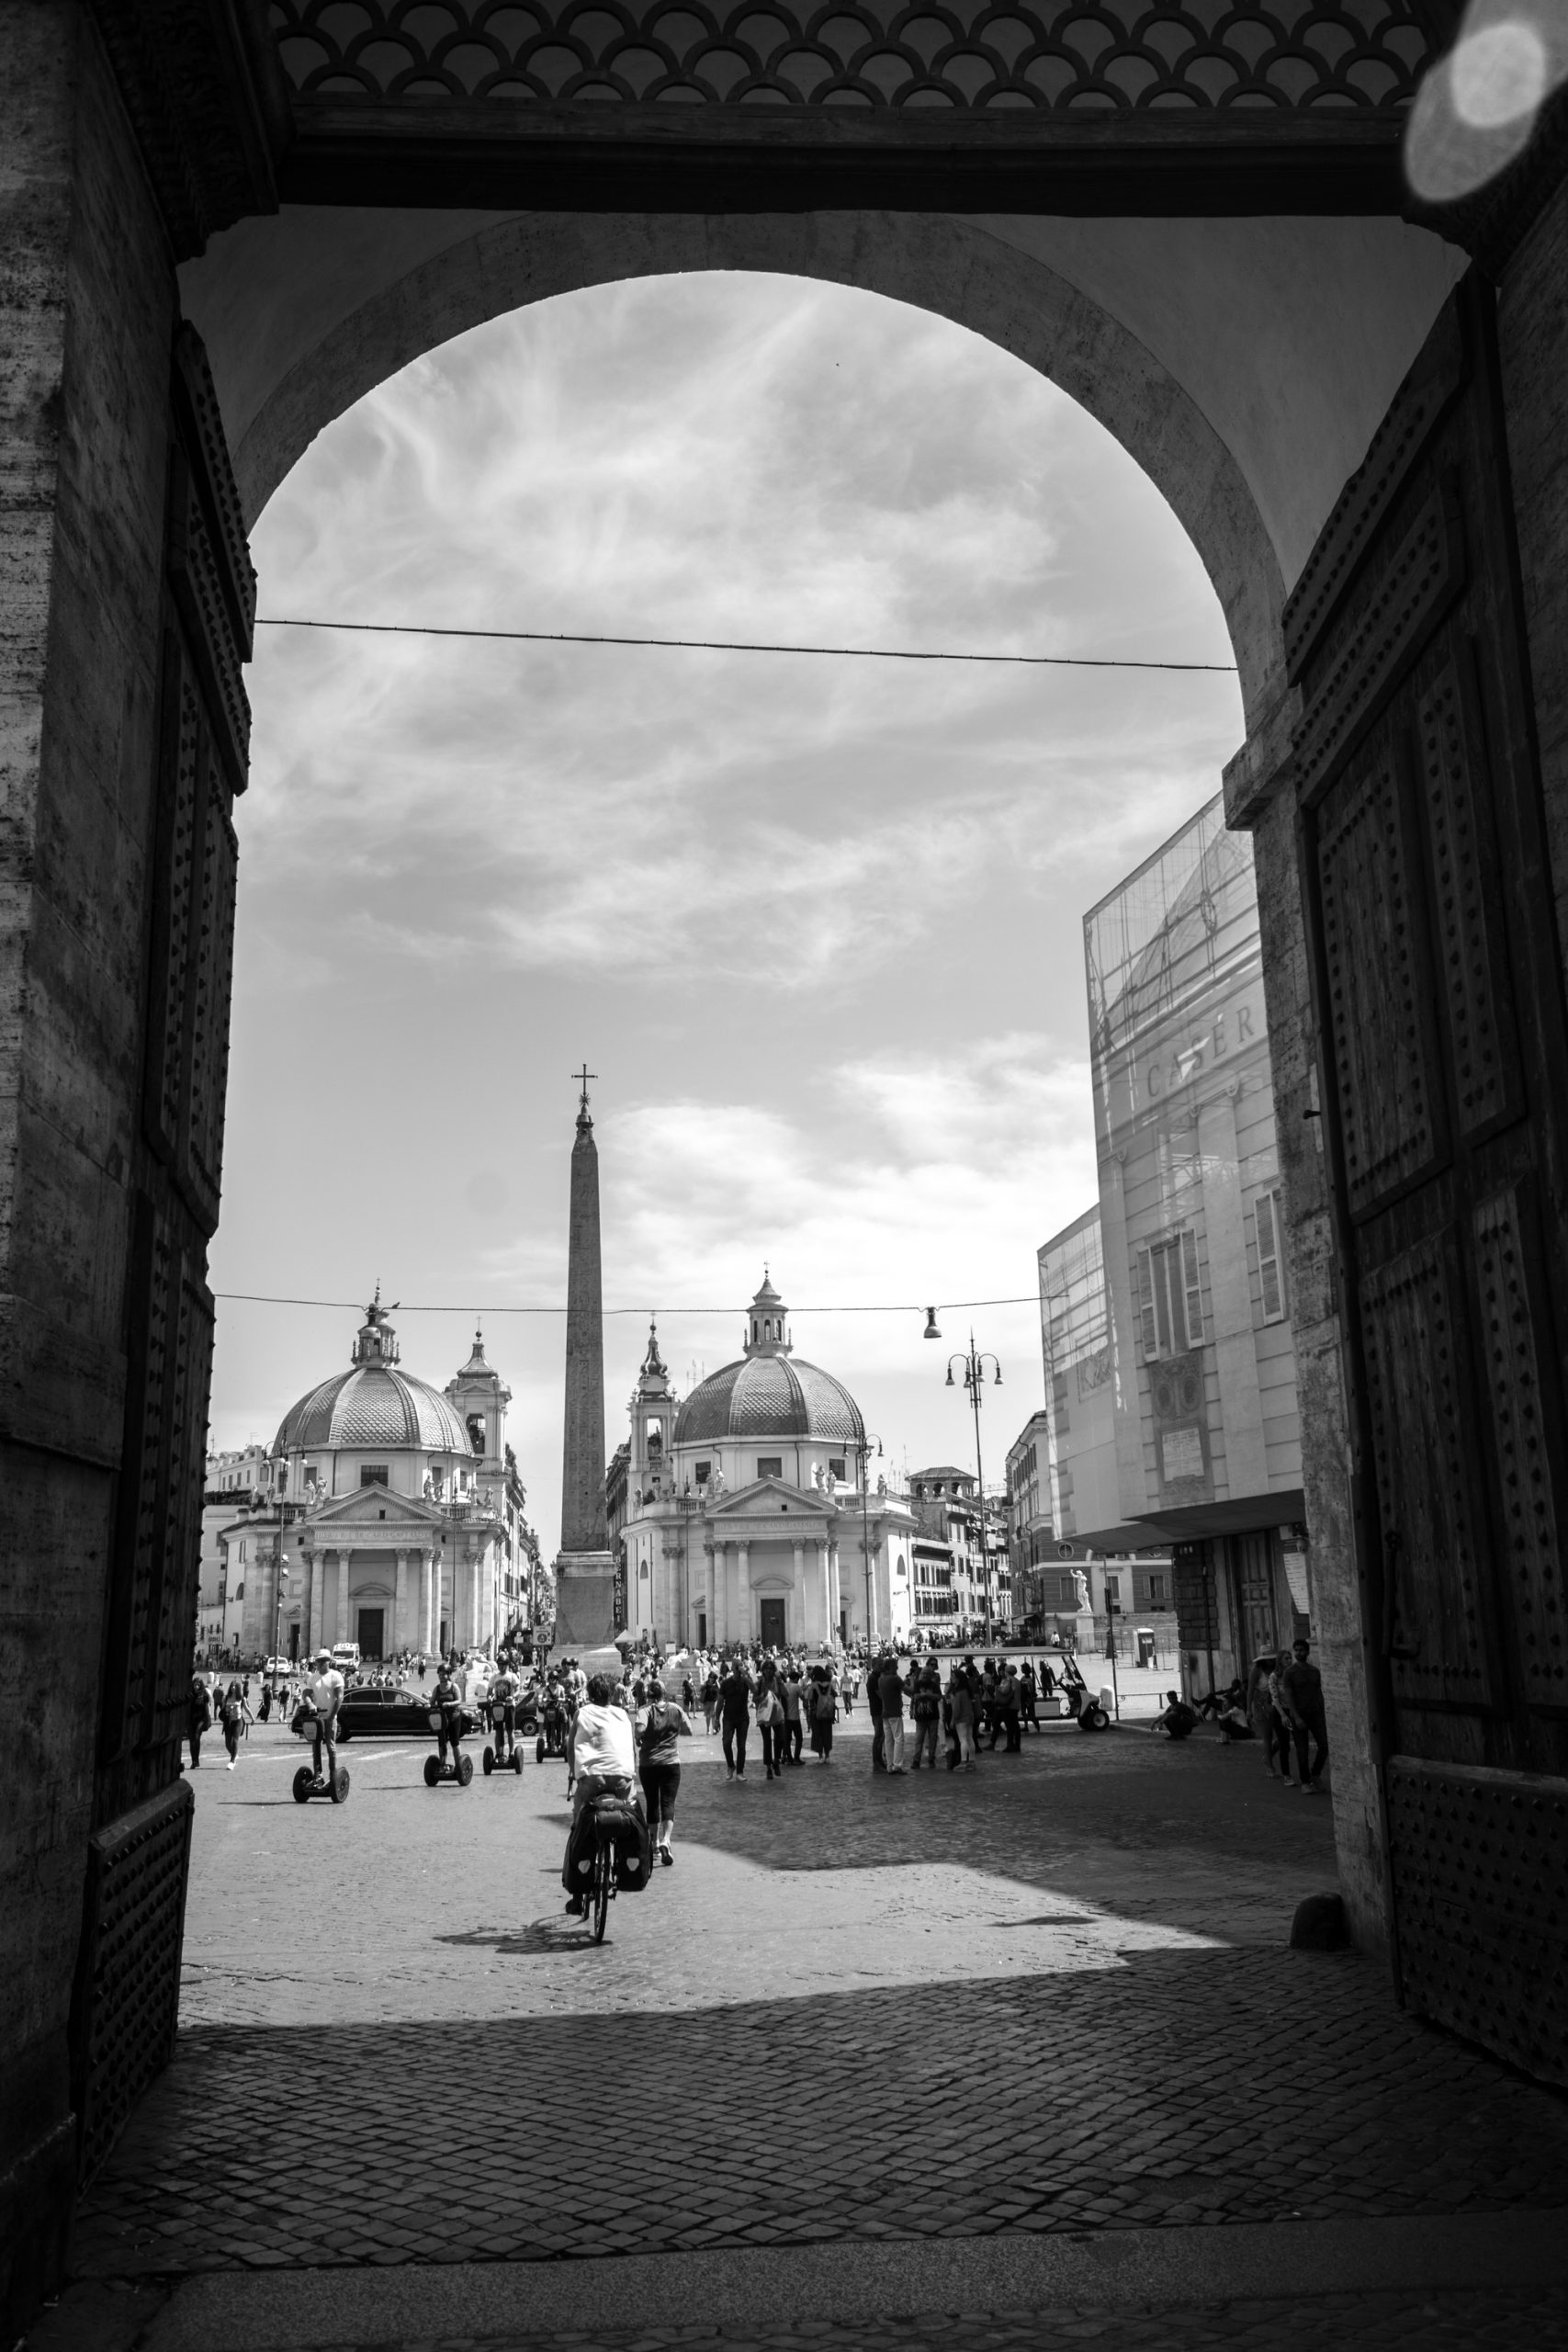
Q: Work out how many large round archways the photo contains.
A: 1